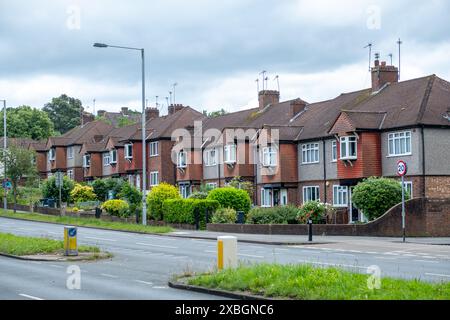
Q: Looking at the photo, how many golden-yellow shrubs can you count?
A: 3